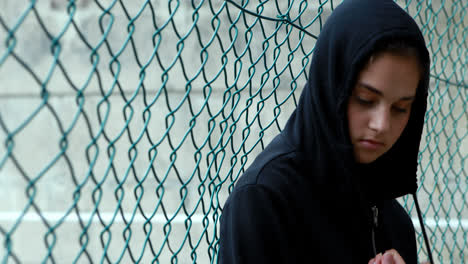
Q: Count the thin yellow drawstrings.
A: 0